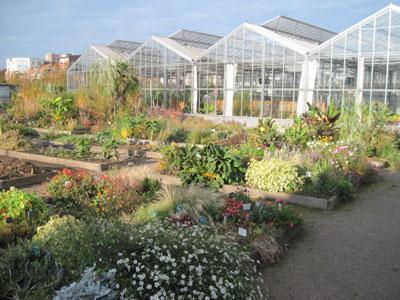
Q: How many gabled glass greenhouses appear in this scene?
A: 4